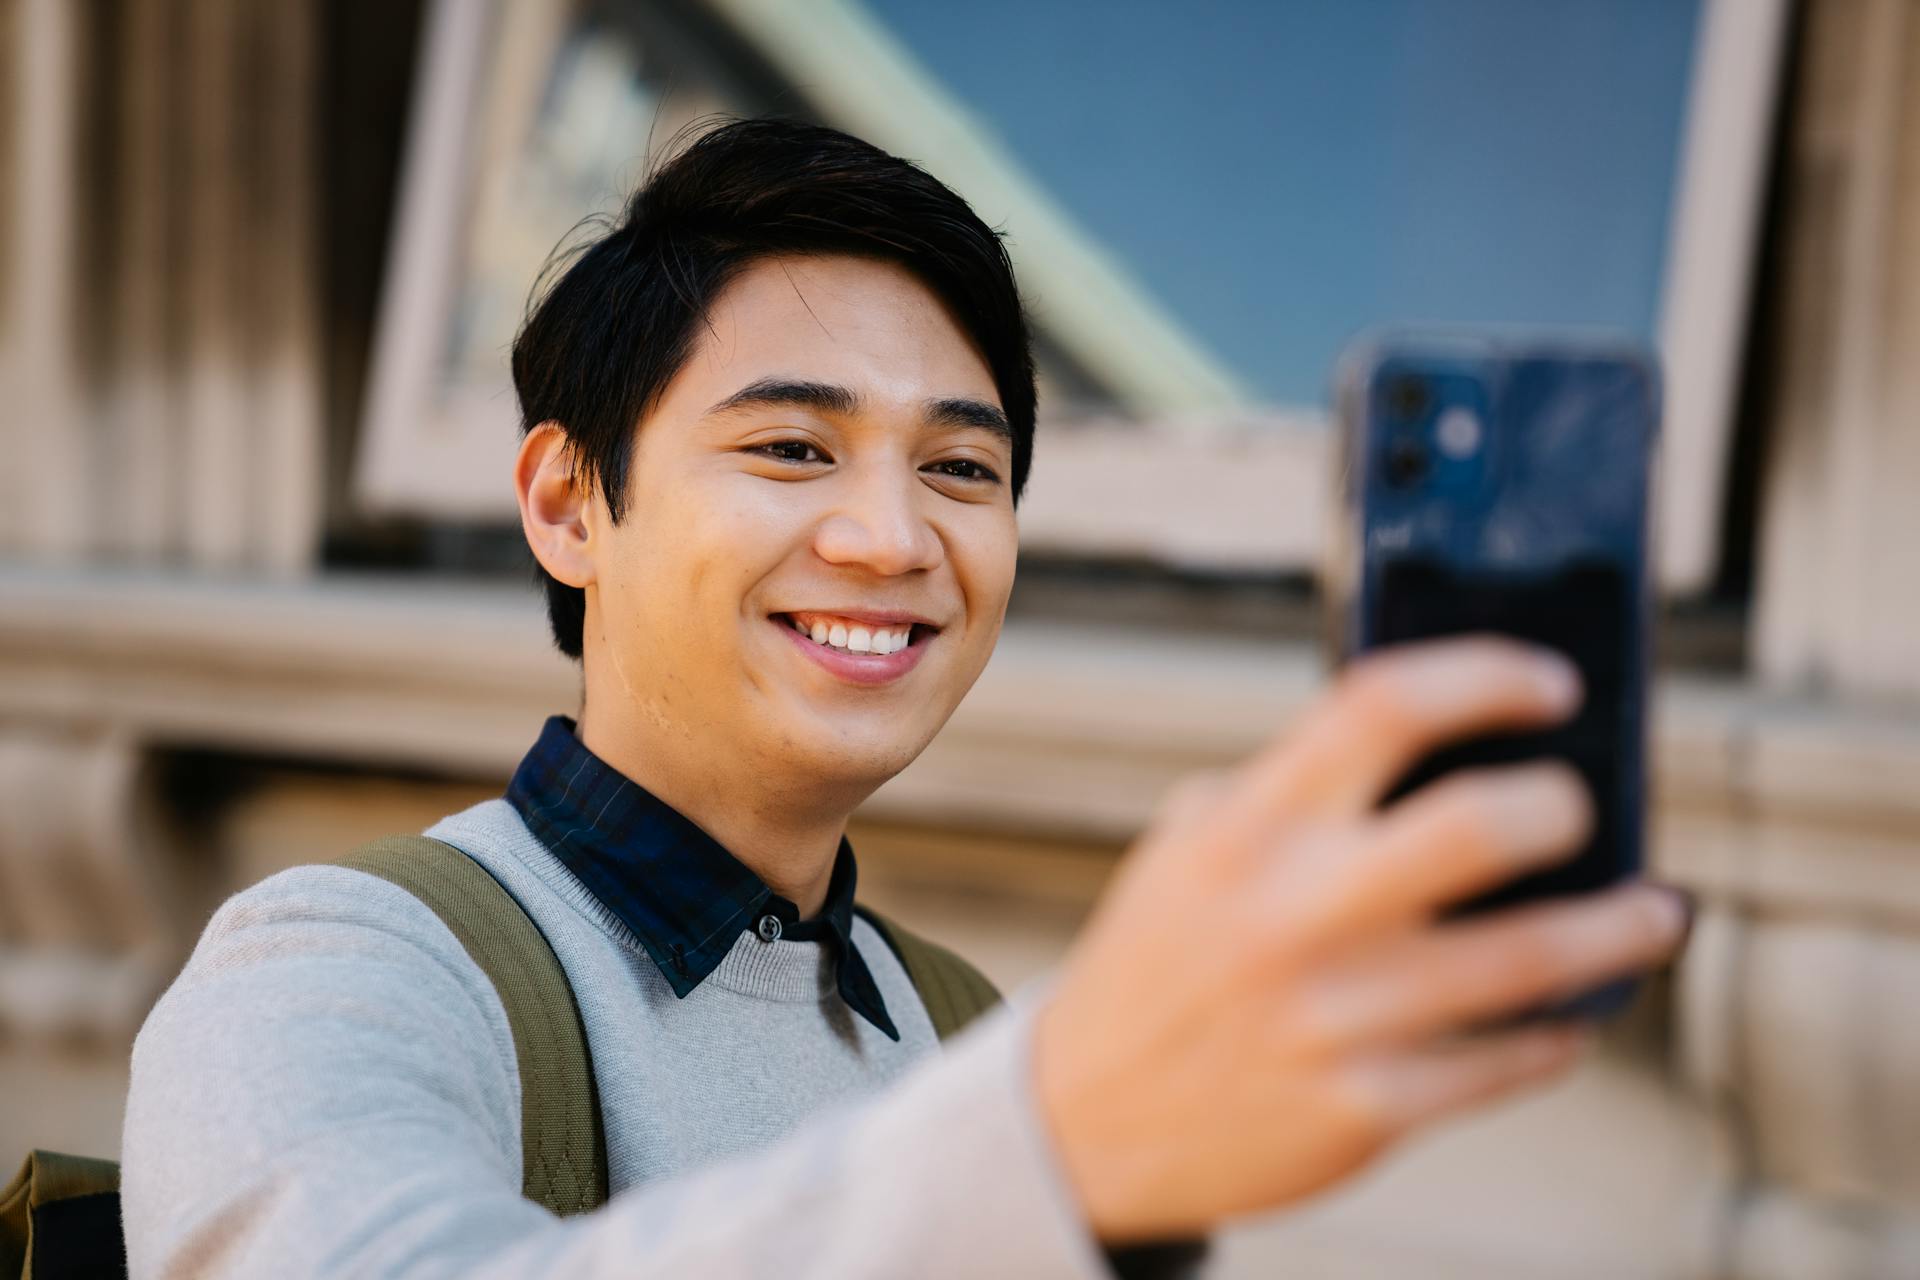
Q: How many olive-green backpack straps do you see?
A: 2